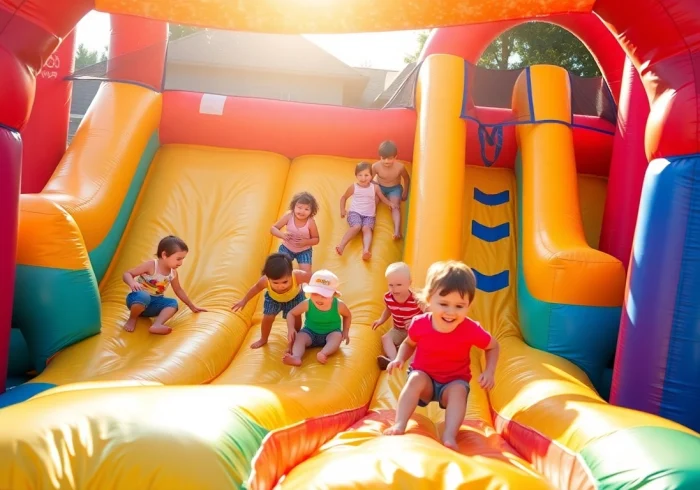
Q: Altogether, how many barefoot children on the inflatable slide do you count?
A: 6